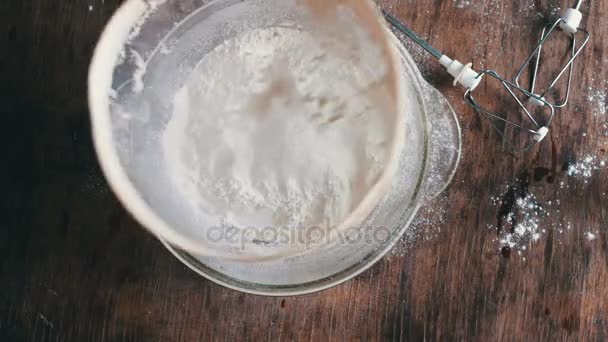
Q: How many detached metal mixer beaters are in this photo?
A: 2